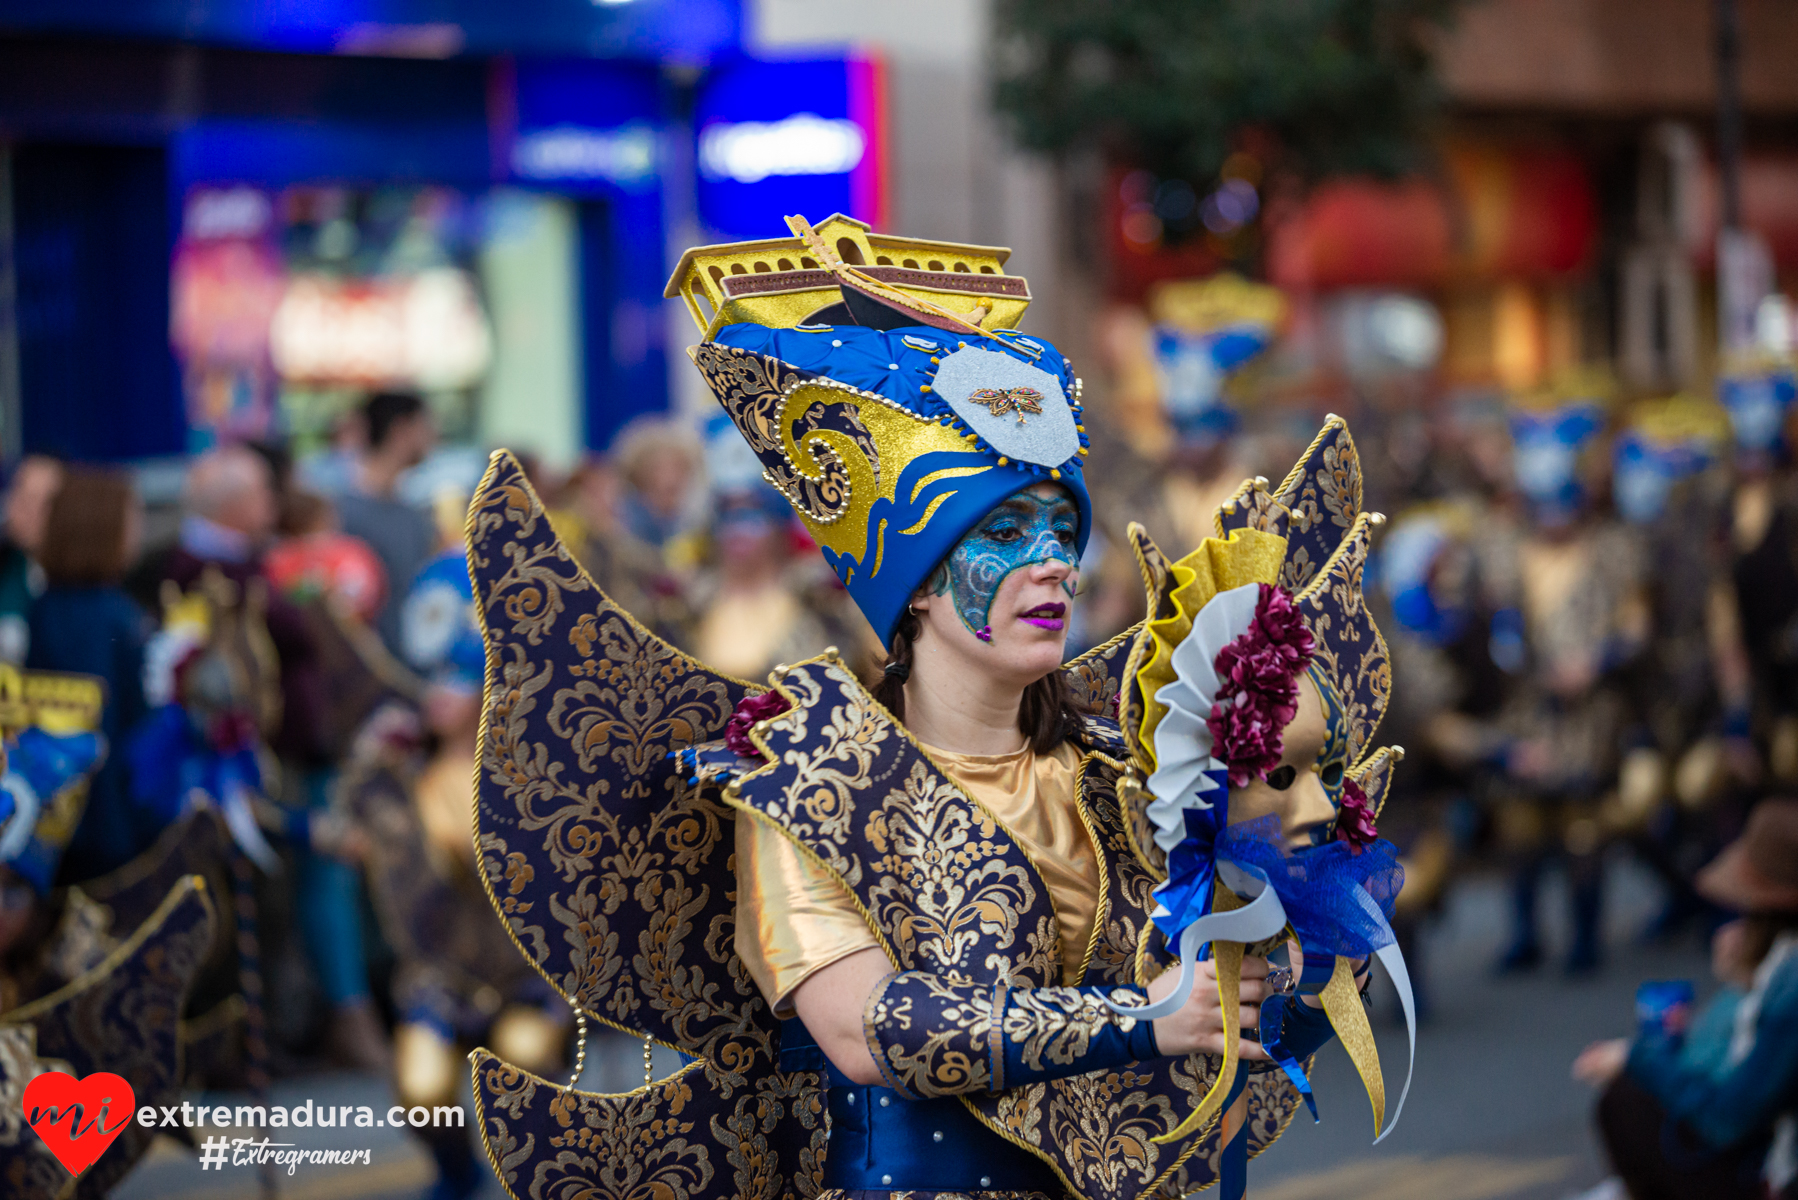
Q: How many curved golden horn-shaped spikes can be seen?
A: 2